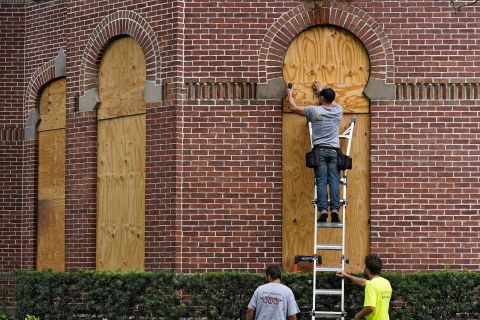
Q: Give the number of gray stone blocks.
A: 6